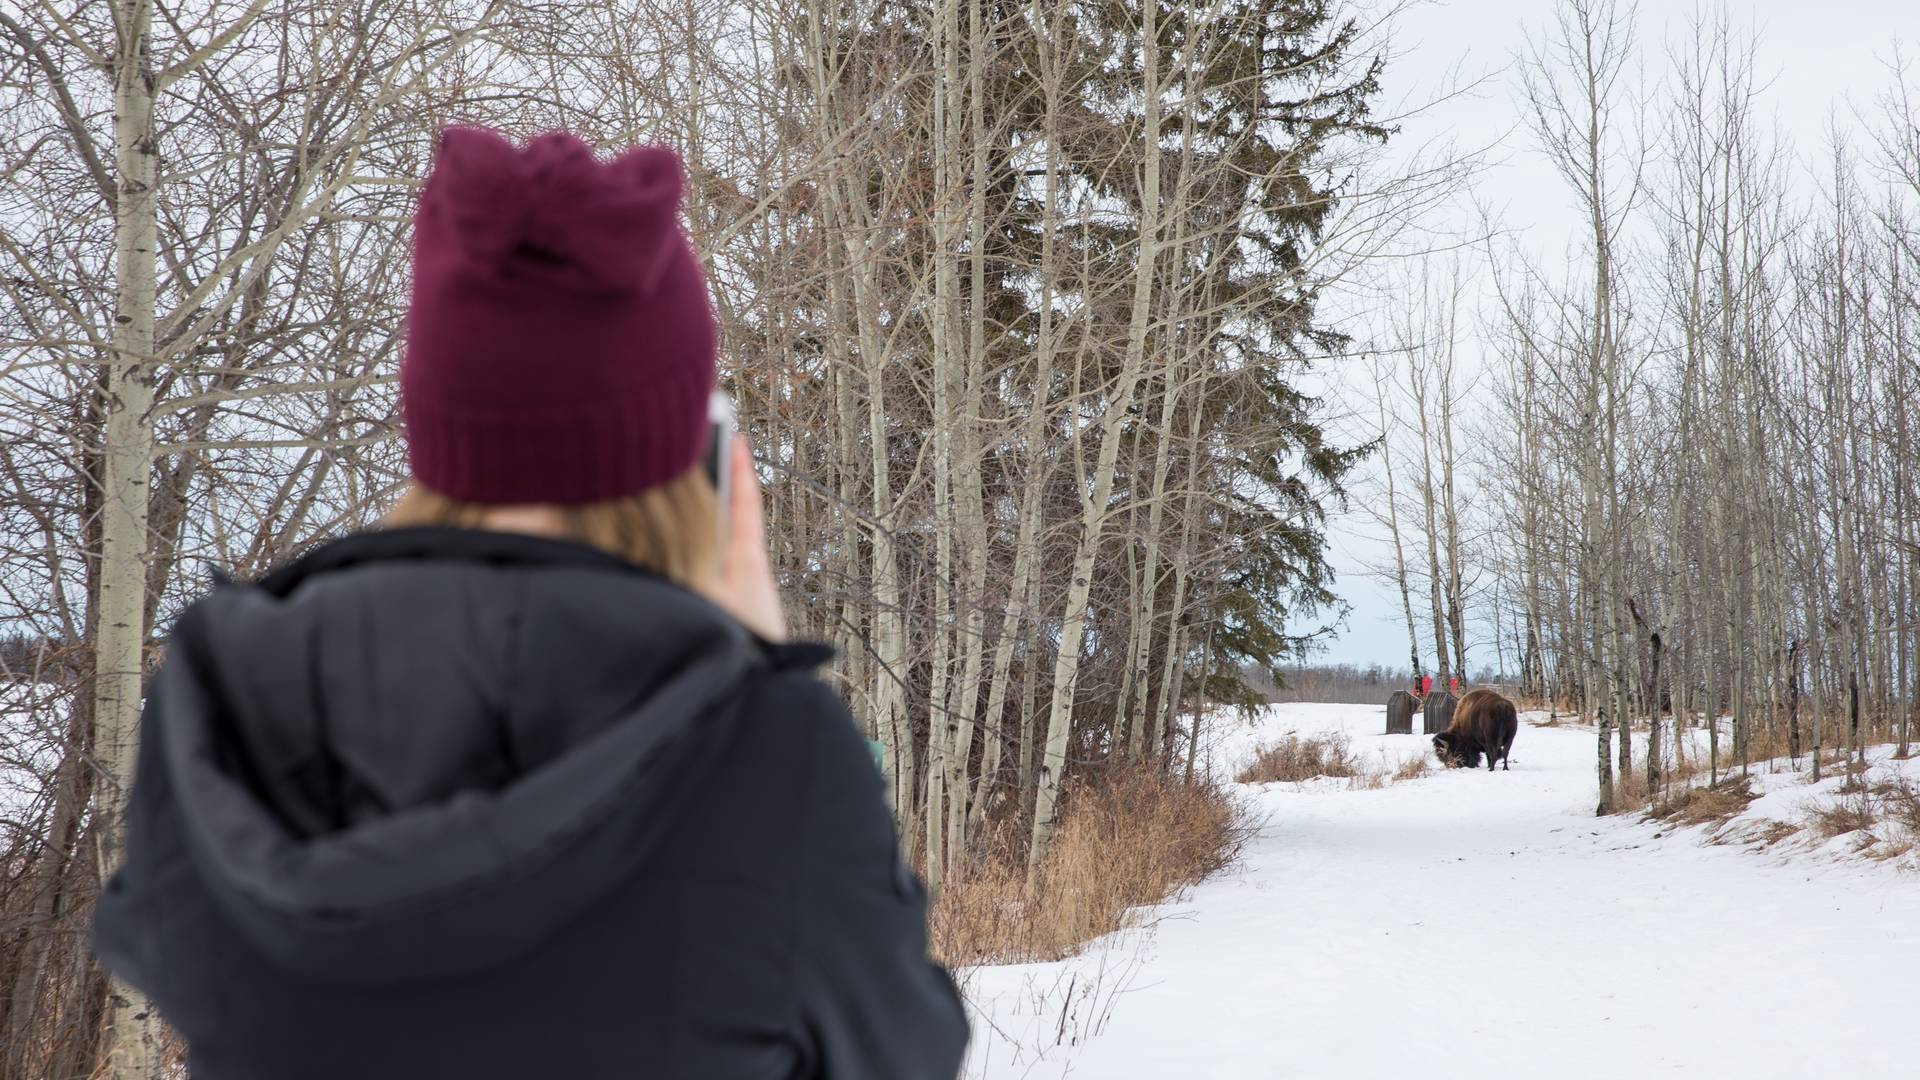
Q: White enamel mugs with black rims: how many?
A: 0